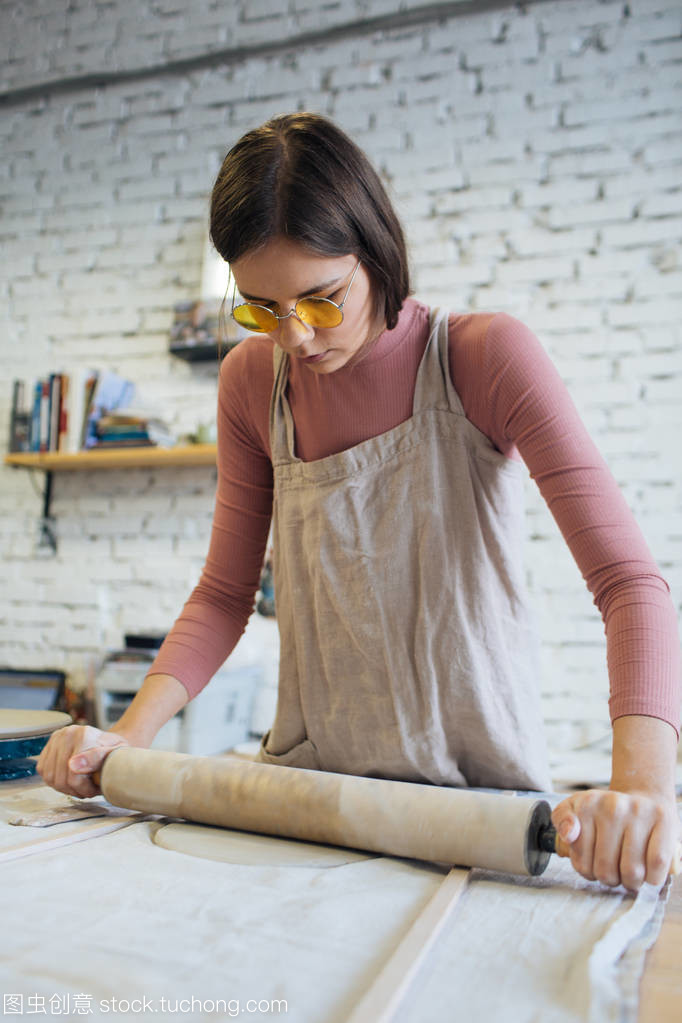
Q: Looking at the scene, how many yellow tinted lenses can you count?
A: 2